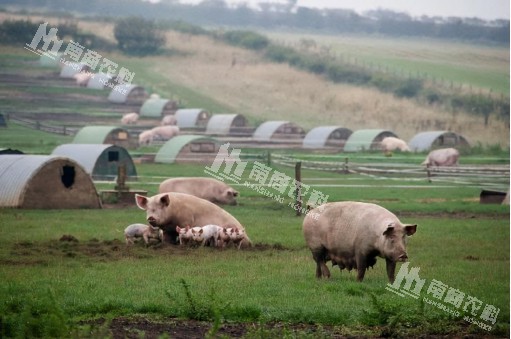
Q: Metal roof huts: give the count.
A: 15